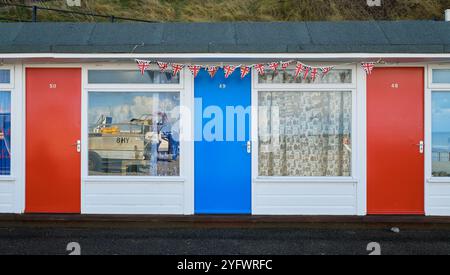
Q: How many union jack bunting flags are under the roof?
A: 15